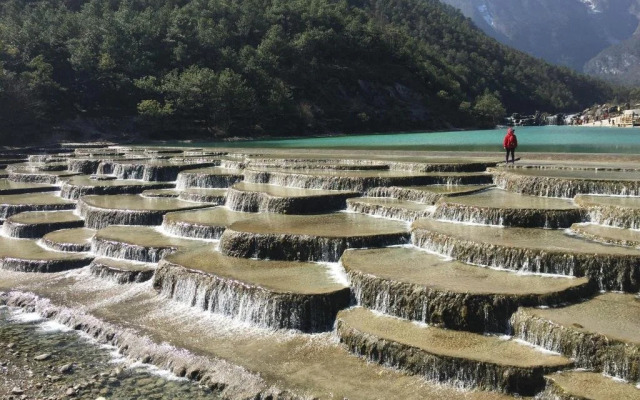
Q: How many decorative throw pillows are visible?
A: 0